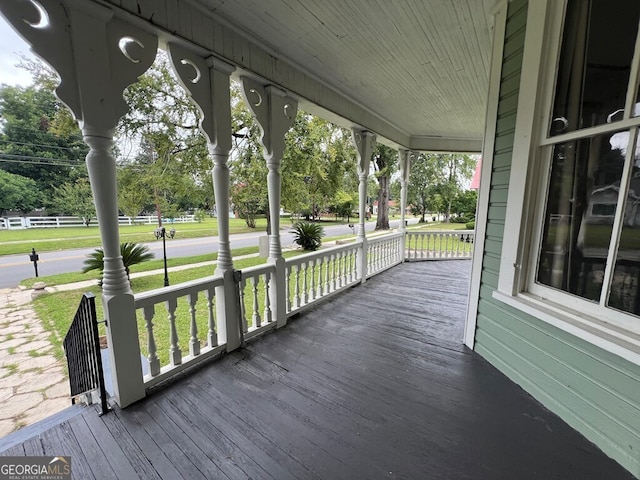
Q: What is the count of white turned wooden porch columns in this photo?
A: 5